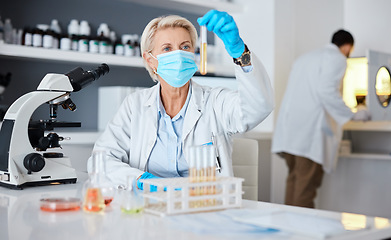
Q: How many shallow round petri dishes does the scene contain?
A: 1